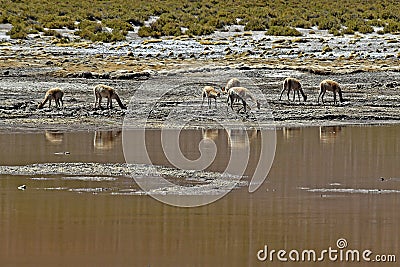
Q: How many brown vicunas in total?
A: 7